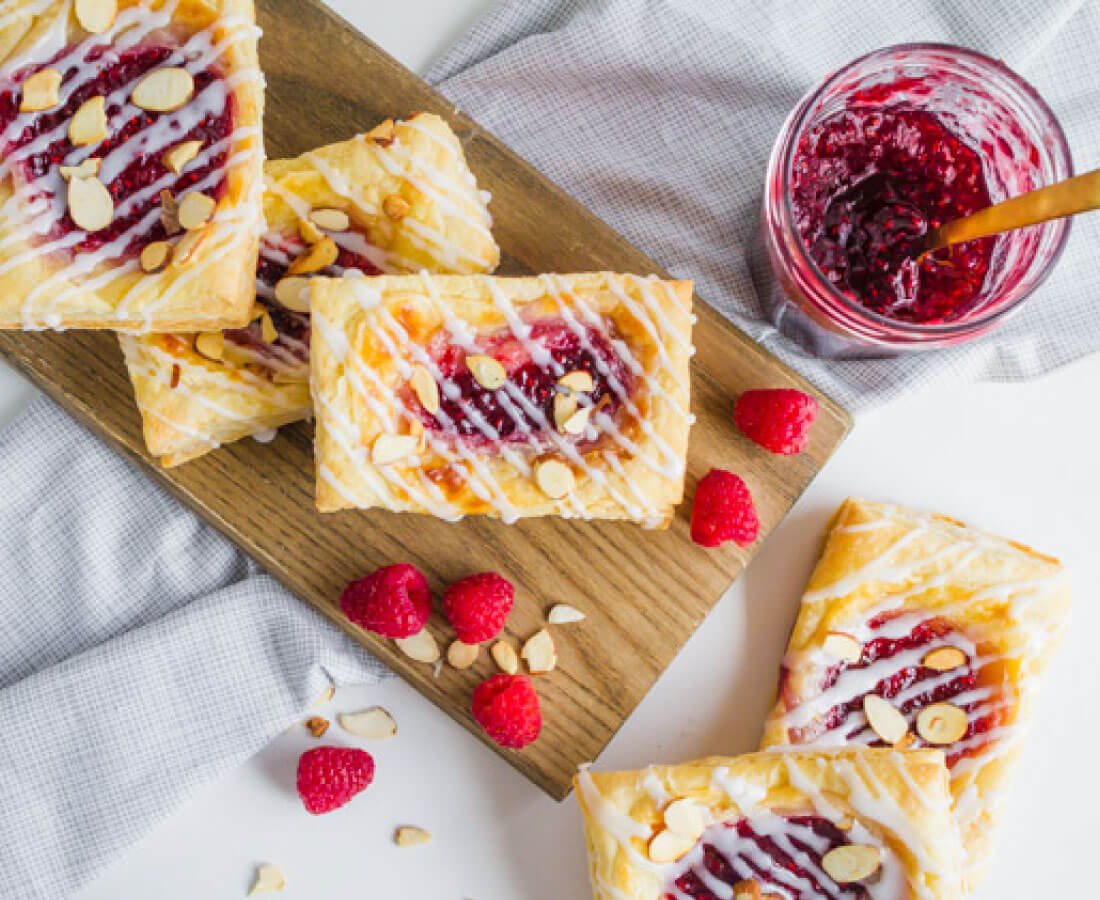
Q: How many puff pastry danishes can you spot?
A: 5